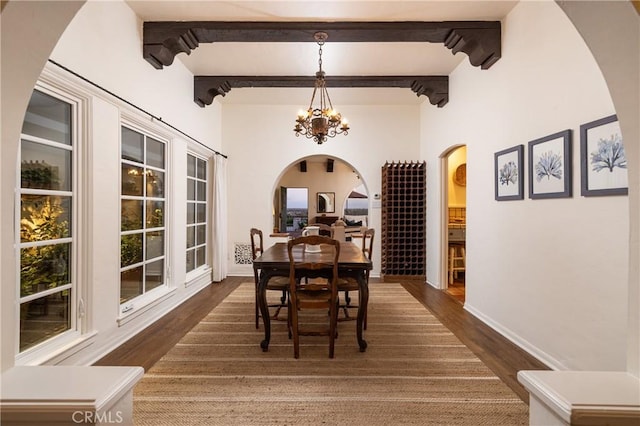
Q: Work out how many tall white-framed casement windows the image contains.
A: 3